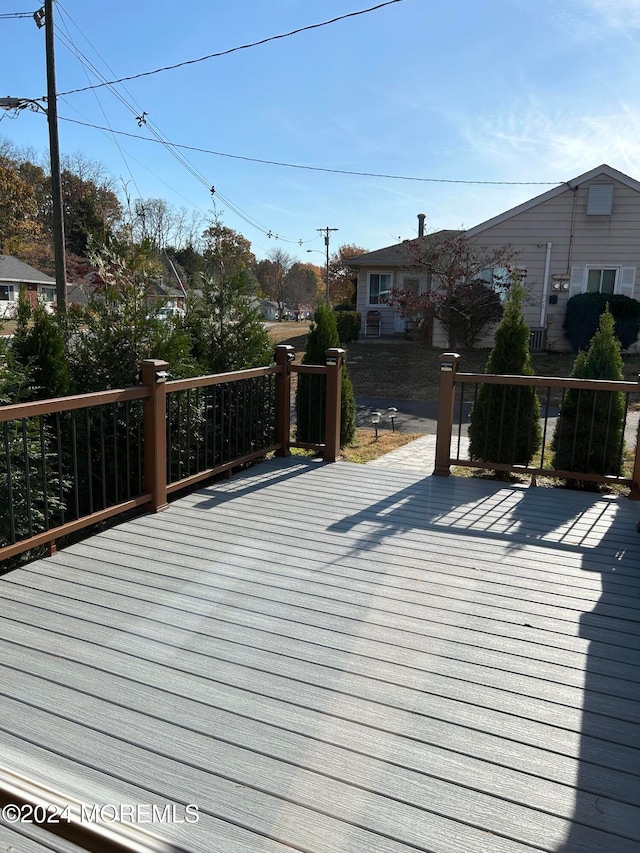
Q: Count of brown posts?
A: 5